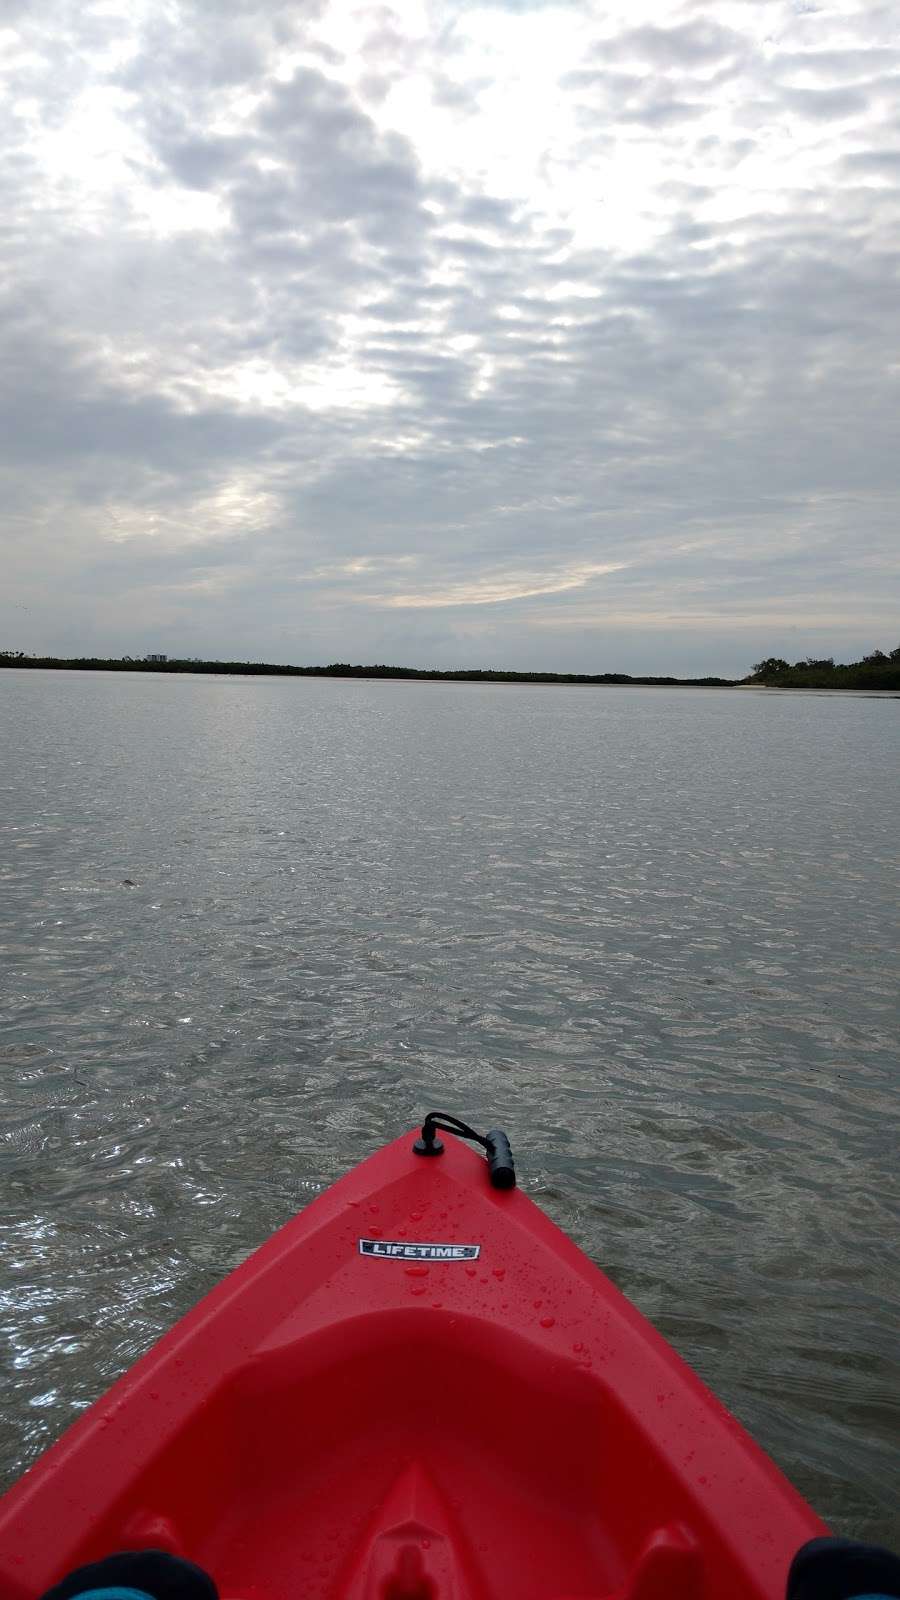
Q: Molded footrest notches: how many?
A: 2